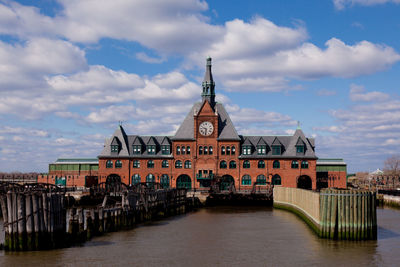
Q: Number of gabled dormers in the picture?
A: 8